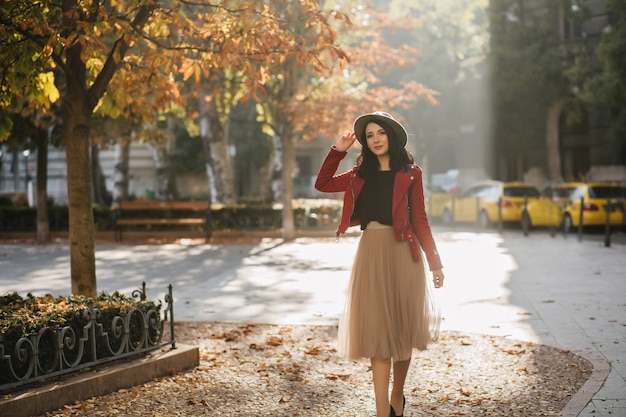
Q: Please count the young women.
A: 1